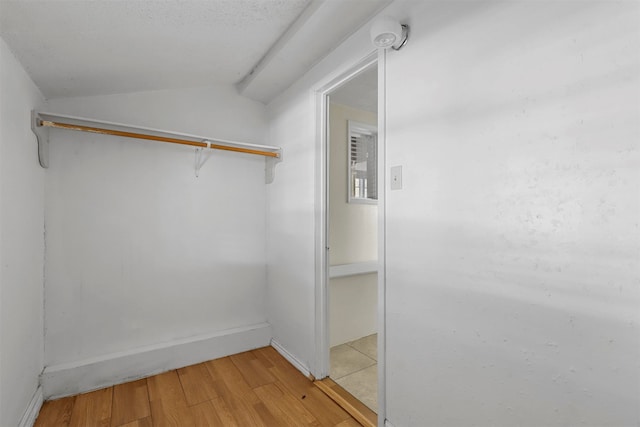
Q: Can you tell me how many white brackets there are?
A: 3